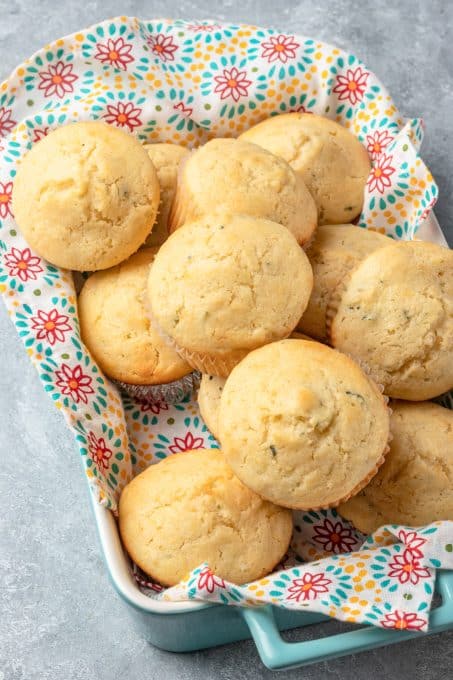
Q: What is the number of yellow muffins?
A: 12